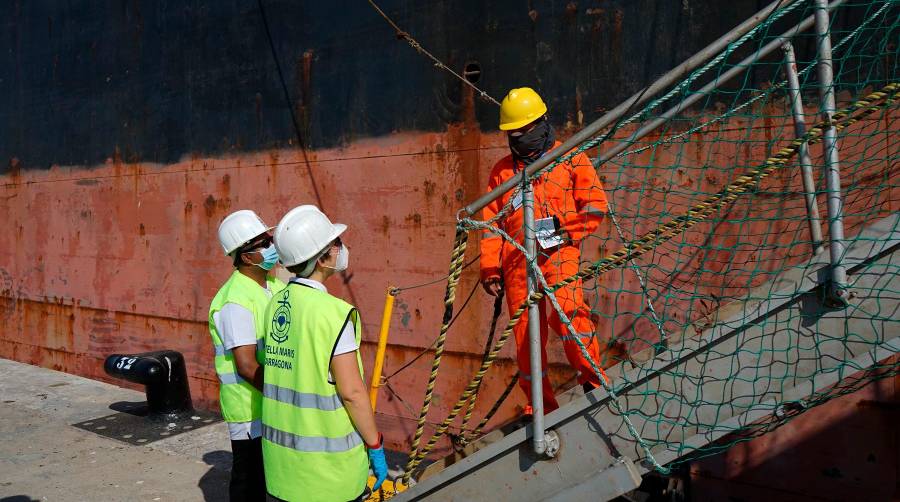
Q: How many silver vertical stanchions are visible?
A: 3